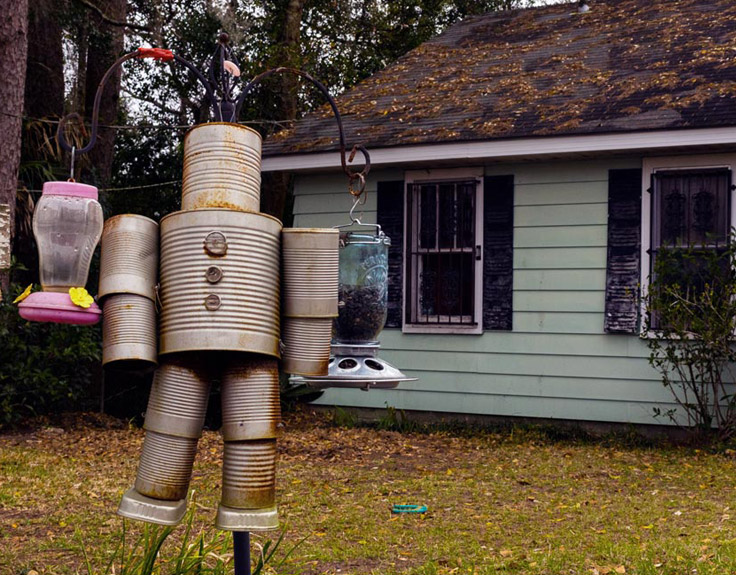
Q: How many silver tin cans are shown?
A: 10